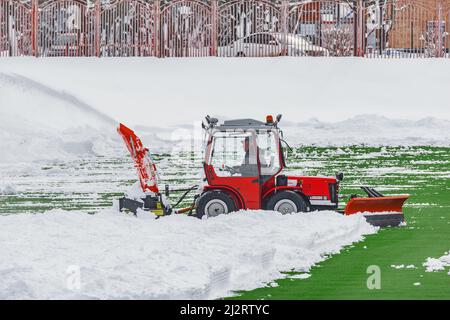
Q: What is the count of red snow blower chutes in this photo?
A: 1